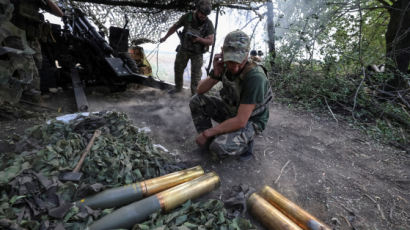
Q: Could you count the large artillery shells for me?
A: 4